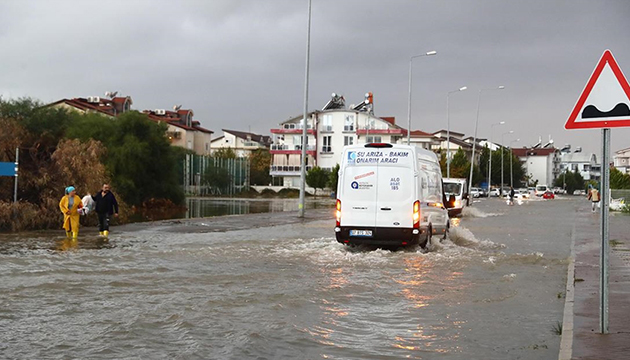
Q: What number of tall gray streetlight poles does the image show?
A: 7